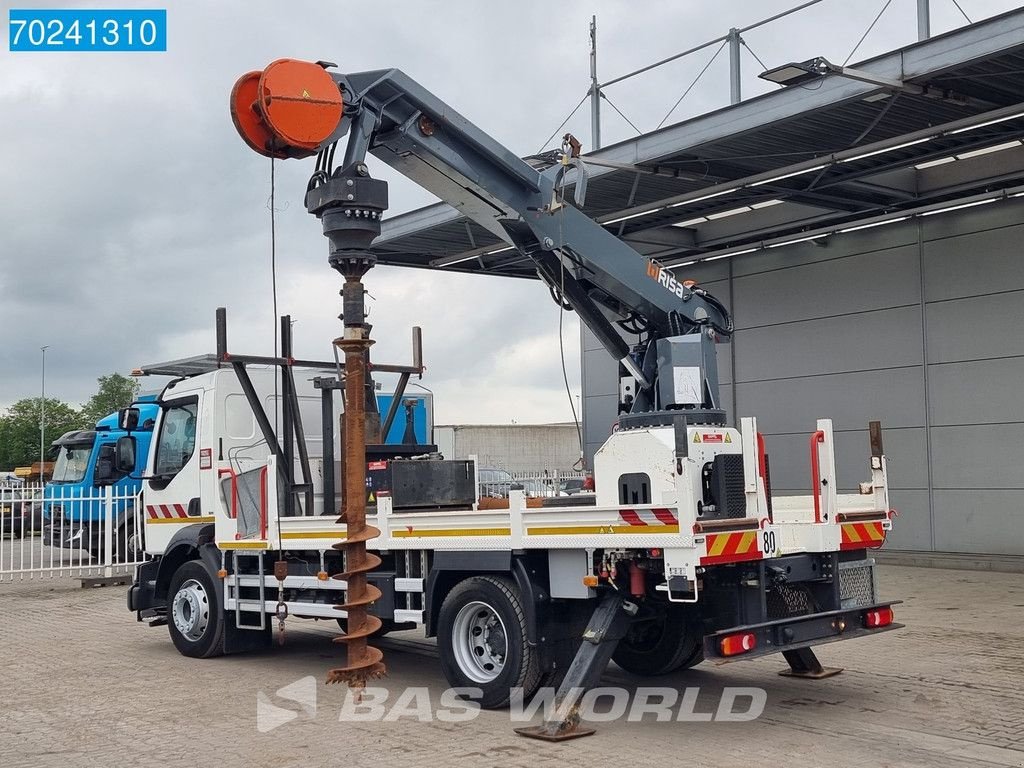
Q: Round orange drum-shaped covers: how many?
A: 2